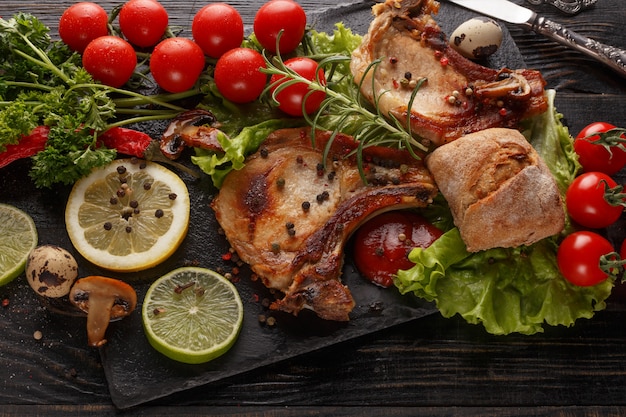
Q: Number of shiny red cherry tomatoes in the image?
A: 11